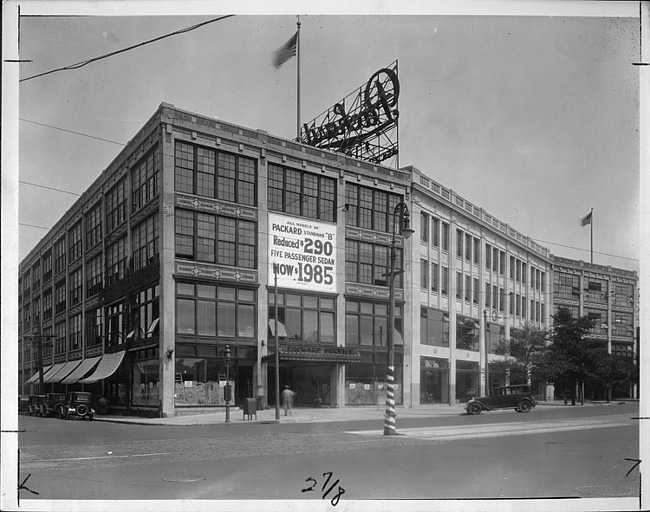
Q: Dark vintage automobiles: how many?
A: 5